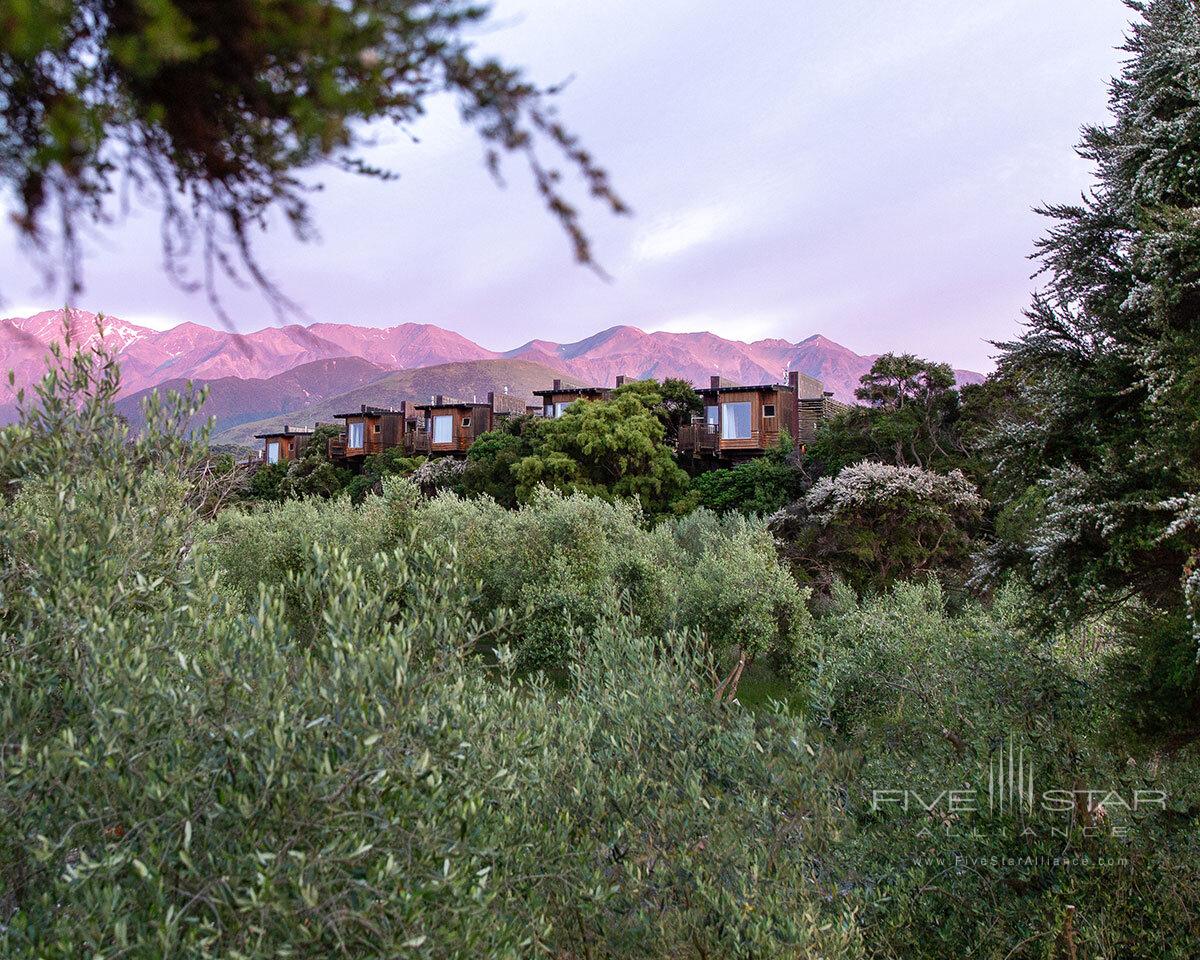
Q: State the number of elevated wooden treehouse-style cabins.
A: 5